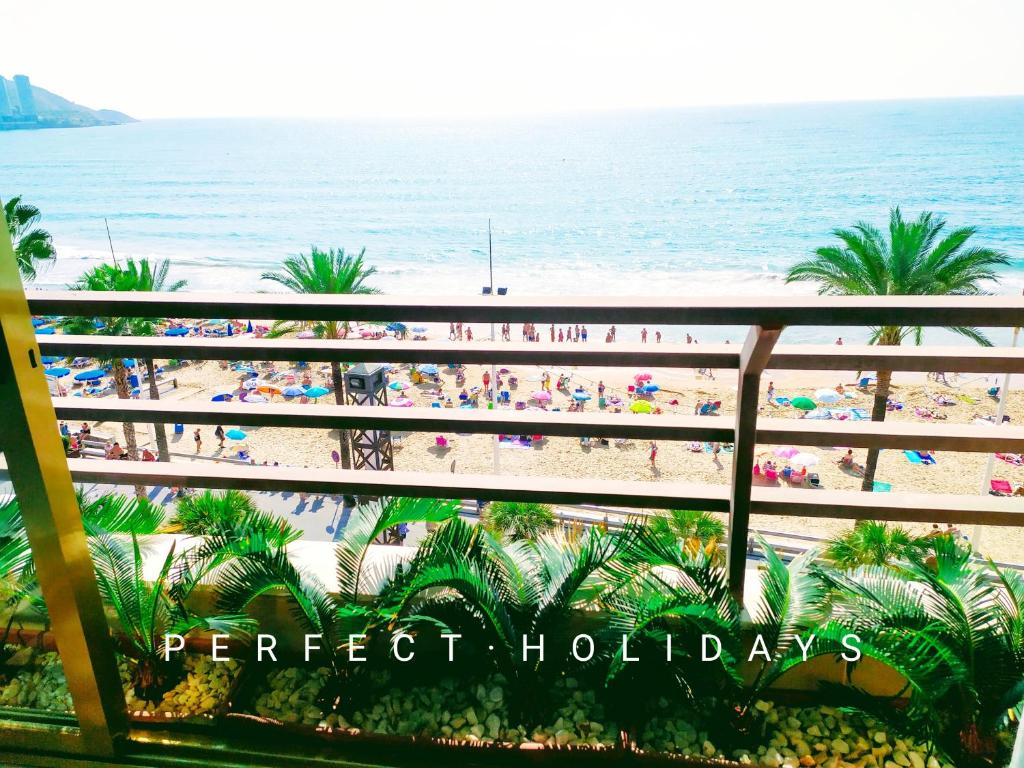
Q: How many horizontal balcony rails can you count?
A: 4